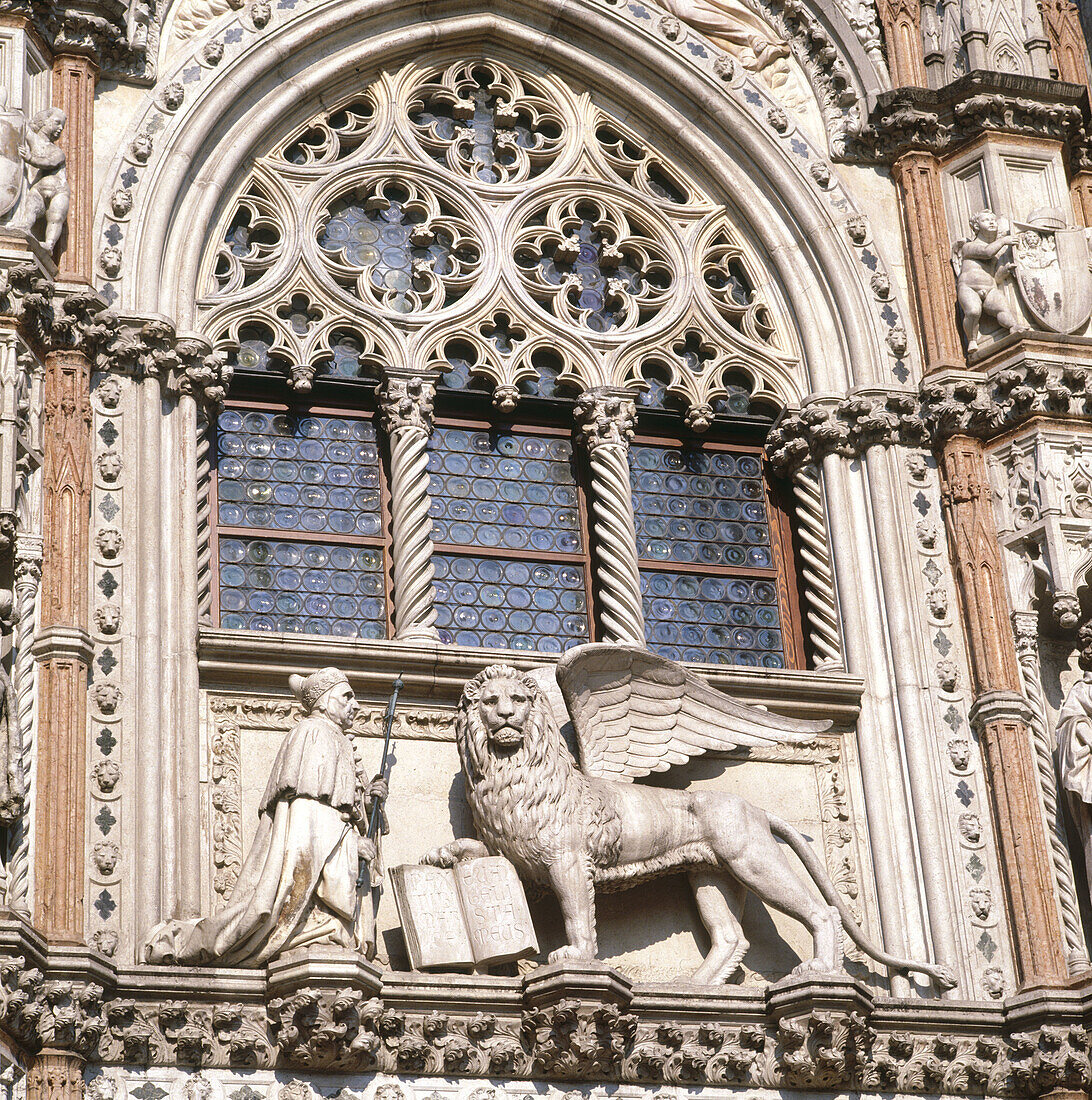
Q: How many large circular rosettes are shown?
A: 3